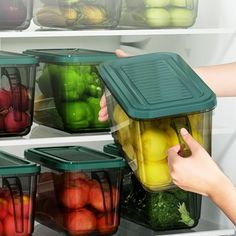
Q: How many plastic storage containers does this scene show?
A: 9